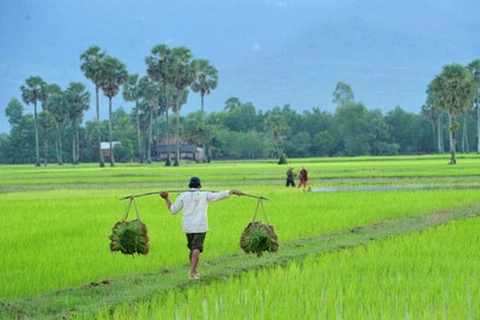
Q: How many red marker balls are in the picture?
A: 0